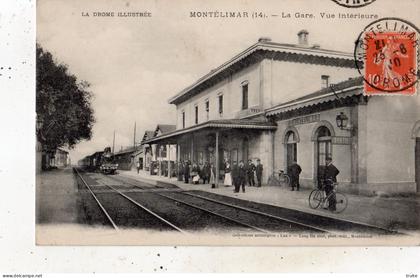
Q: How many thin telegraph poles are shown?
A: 2